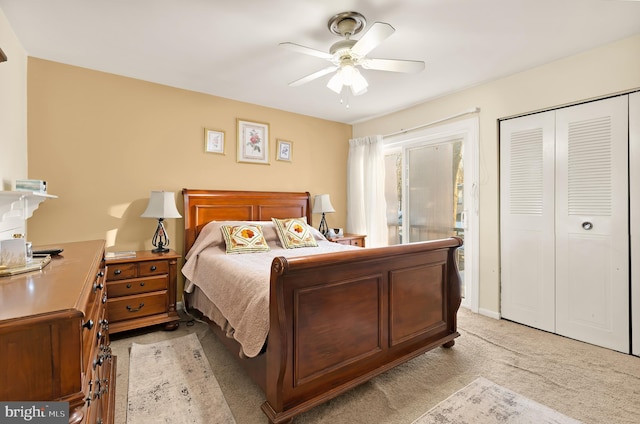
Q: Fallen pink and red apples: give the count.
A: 0